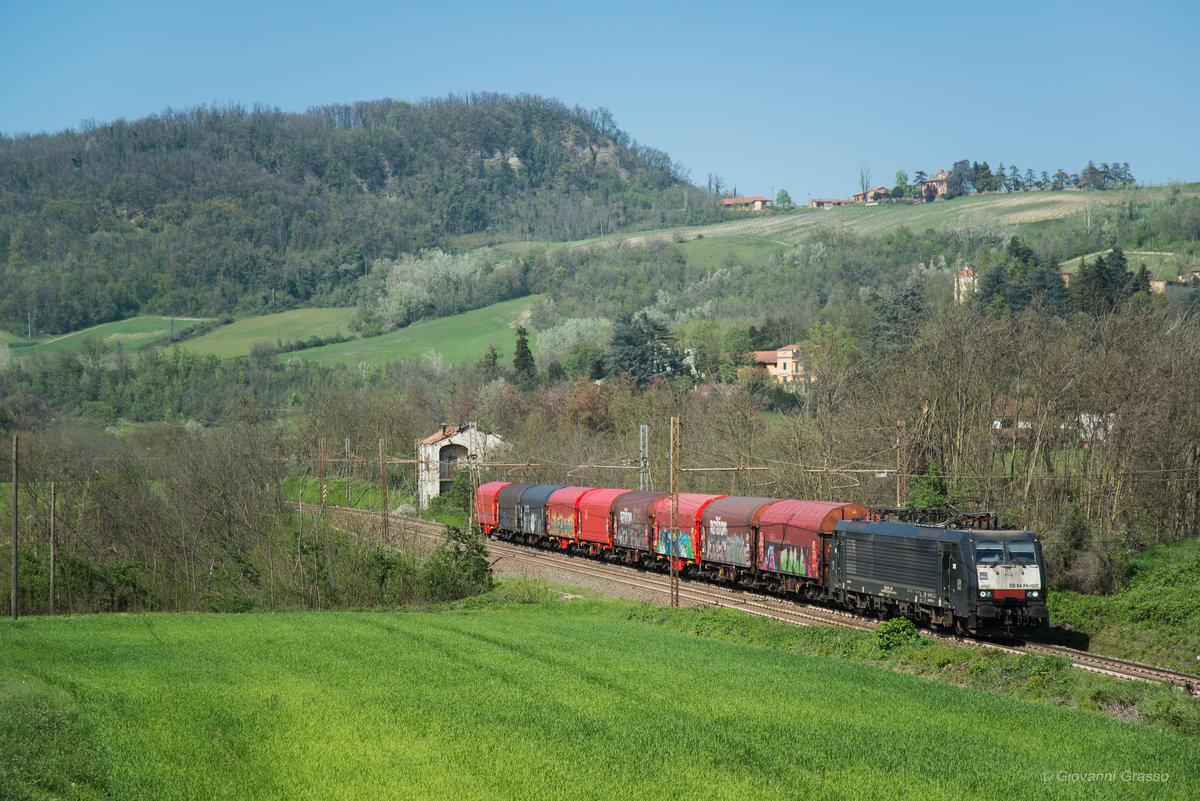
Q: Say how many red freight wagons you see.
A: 5